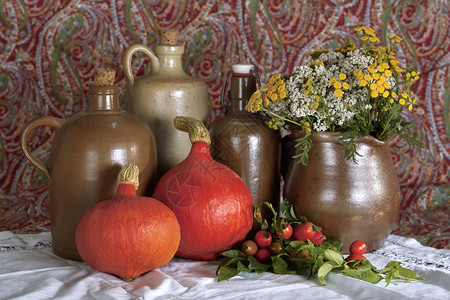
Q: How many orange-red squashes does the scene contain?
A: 2